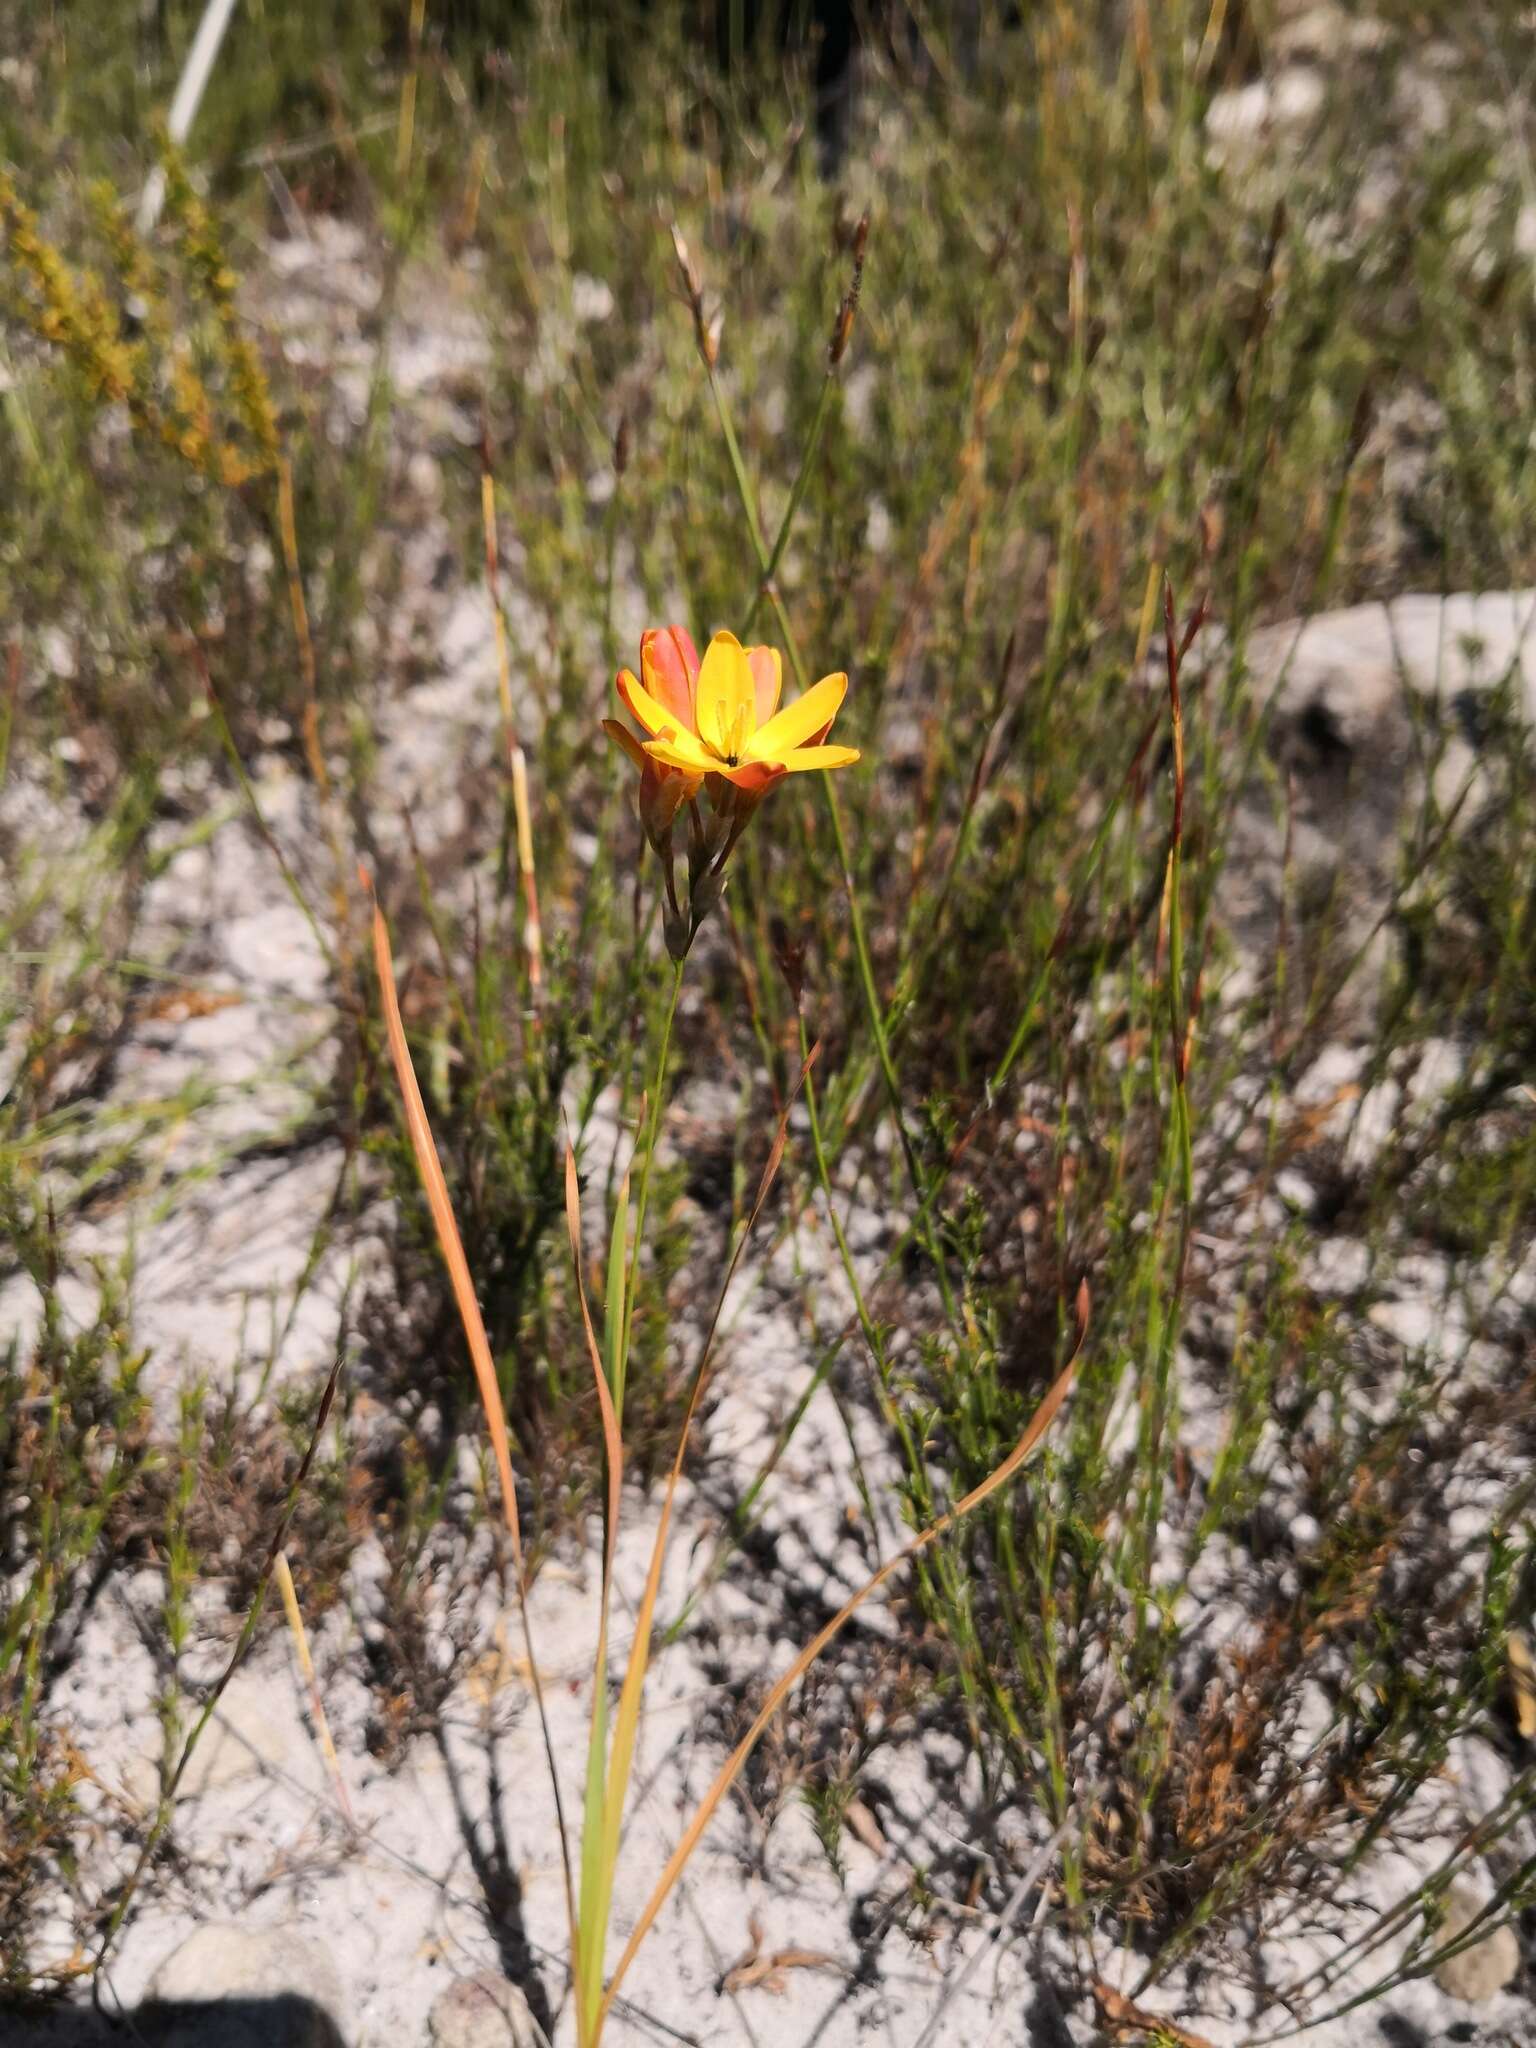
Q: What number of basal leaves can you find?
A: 5